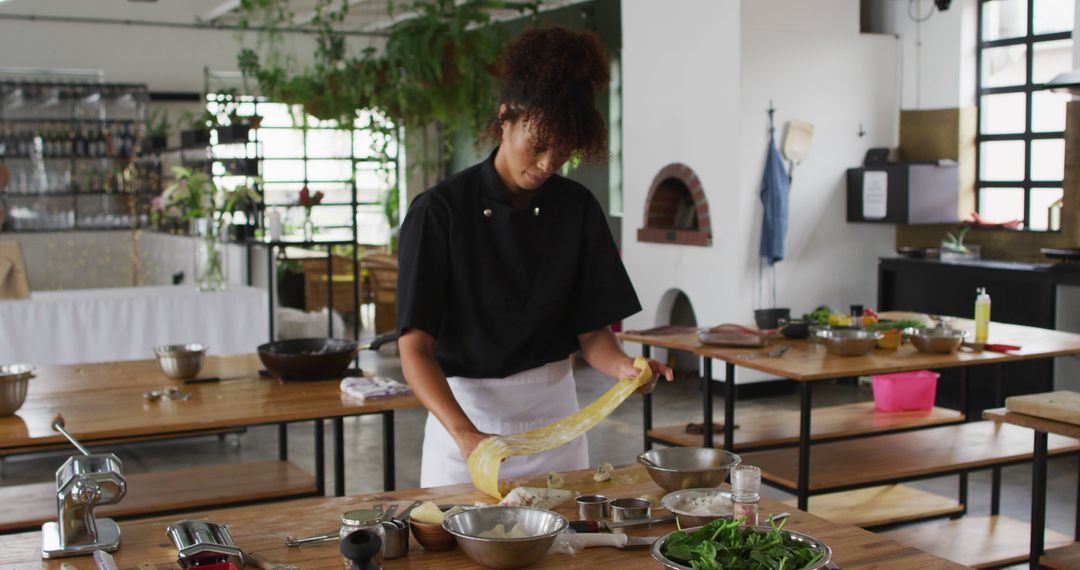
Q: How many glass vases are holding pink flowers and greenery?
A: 1